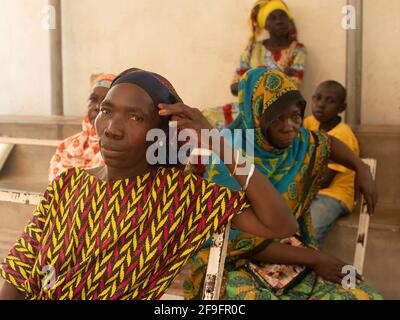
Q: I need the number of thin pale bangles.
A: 2